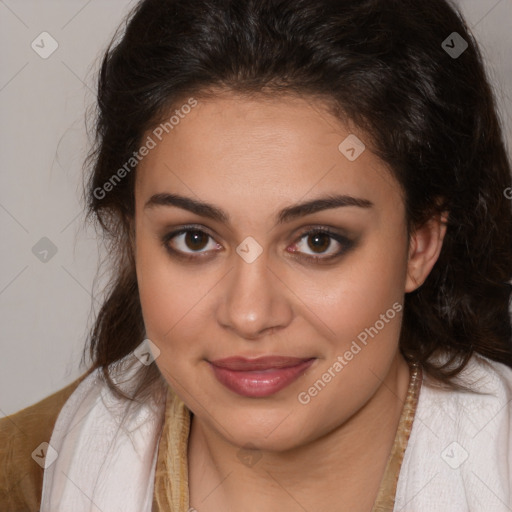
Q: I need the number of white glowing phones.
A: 0